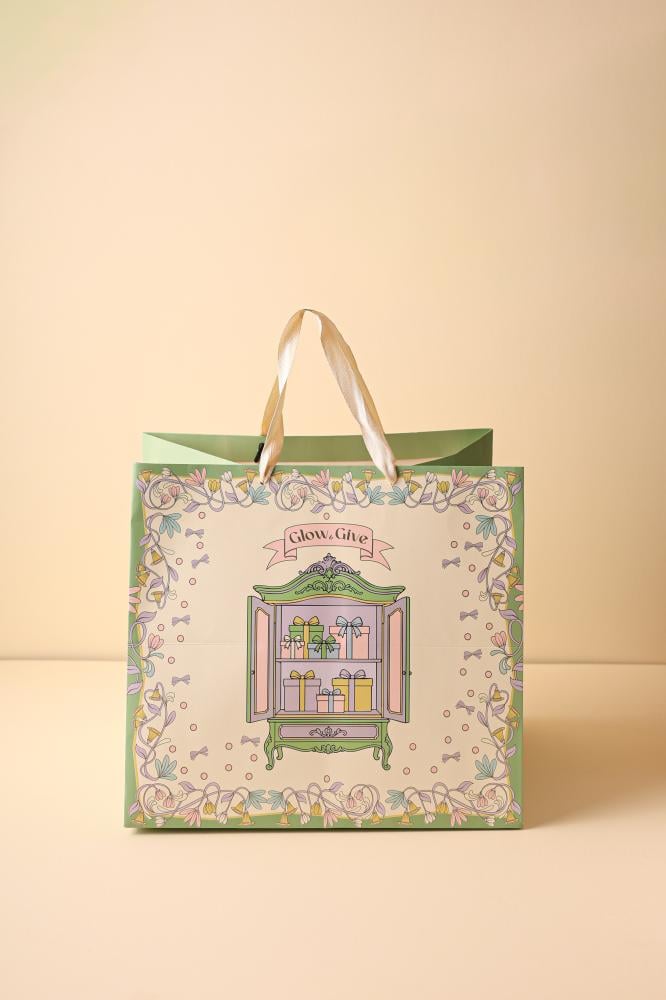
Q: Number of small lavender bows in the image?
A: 12